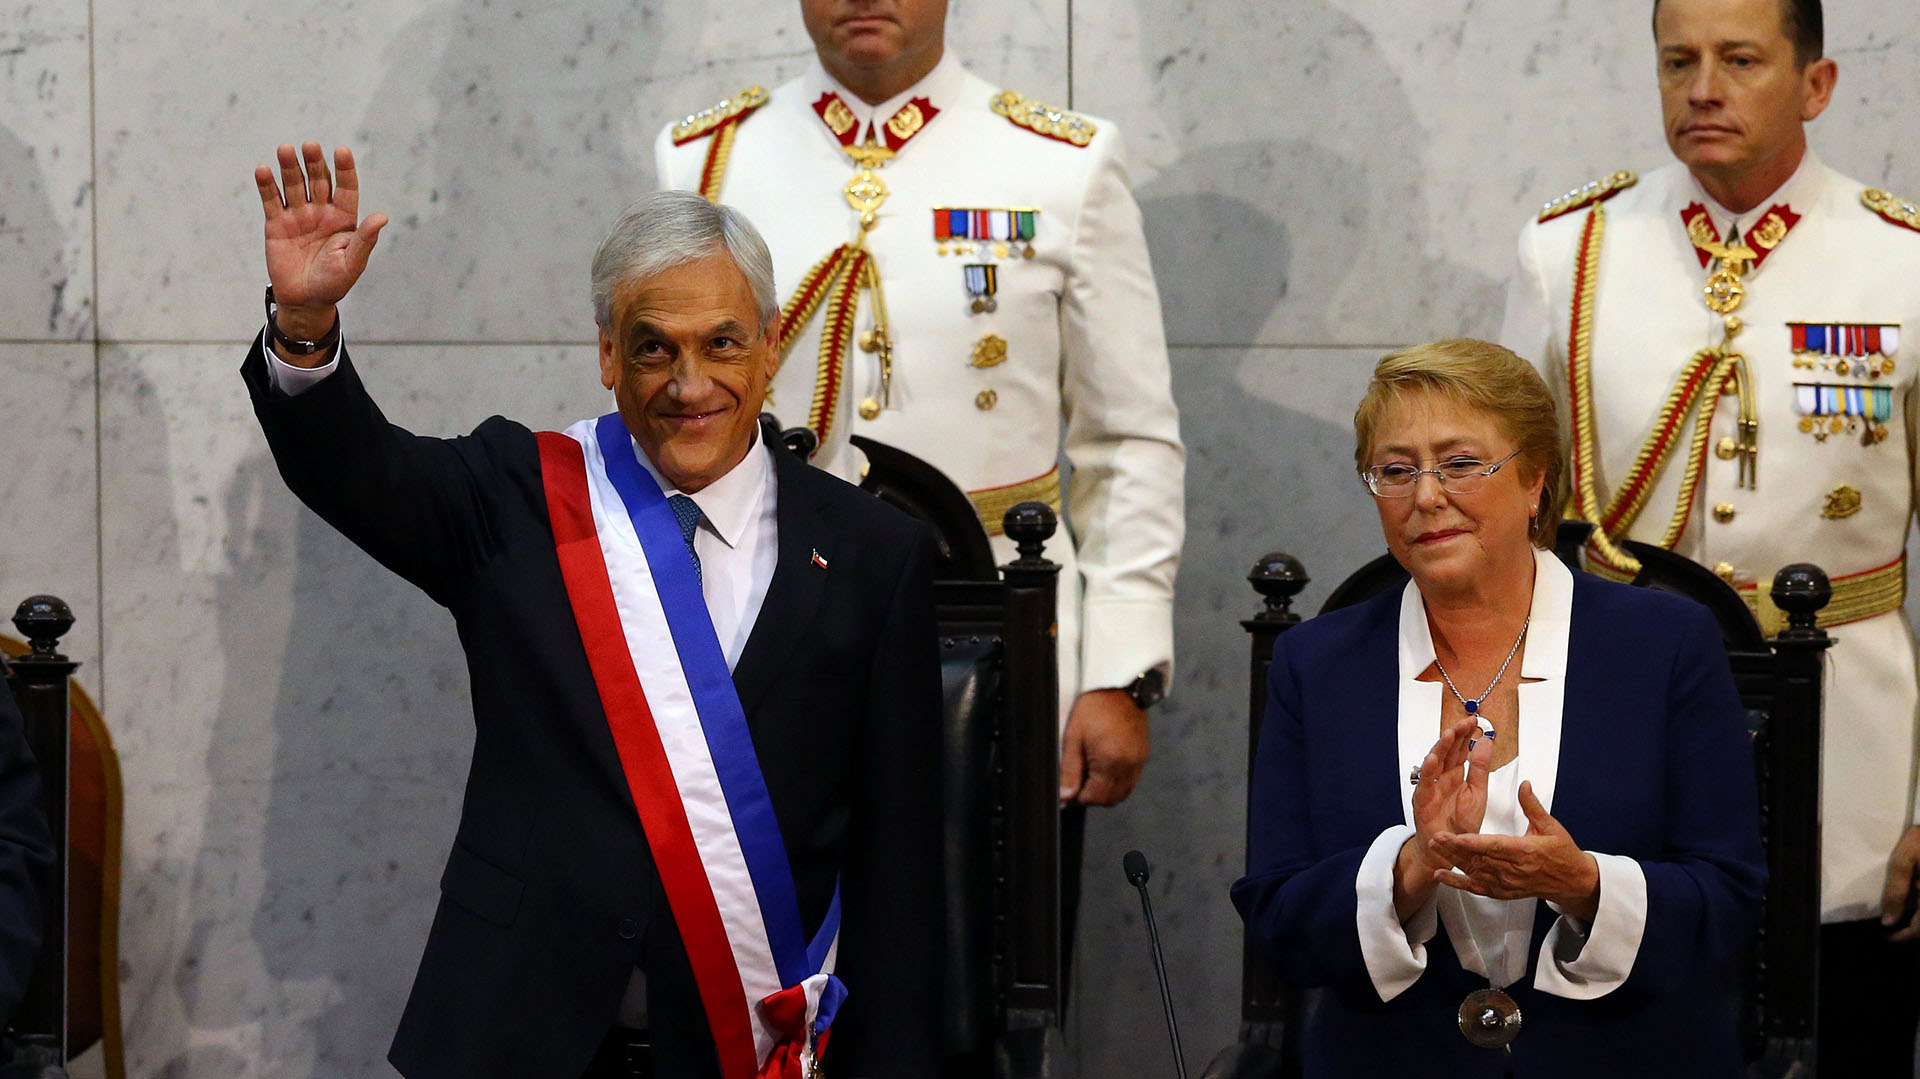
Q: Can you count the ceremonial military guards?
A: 2